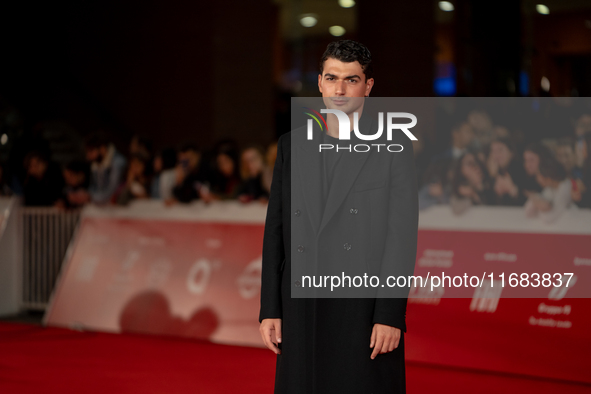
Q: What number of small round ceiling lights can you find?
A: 5